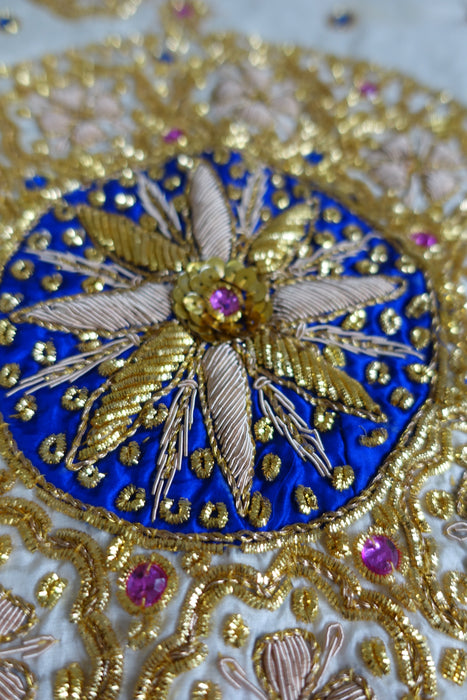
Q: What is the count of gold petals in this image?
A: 4